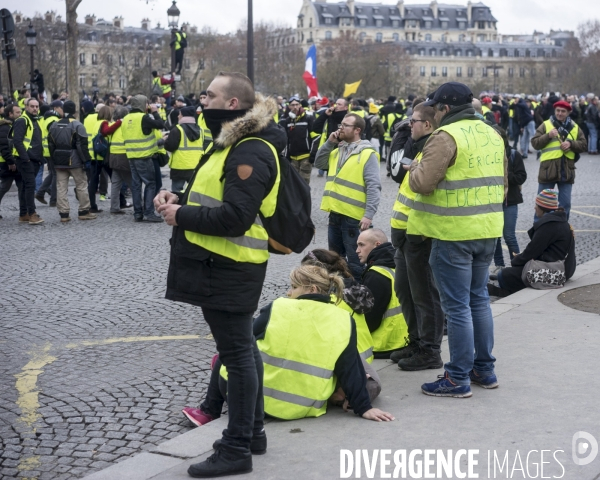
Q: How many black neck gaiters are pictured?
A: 1